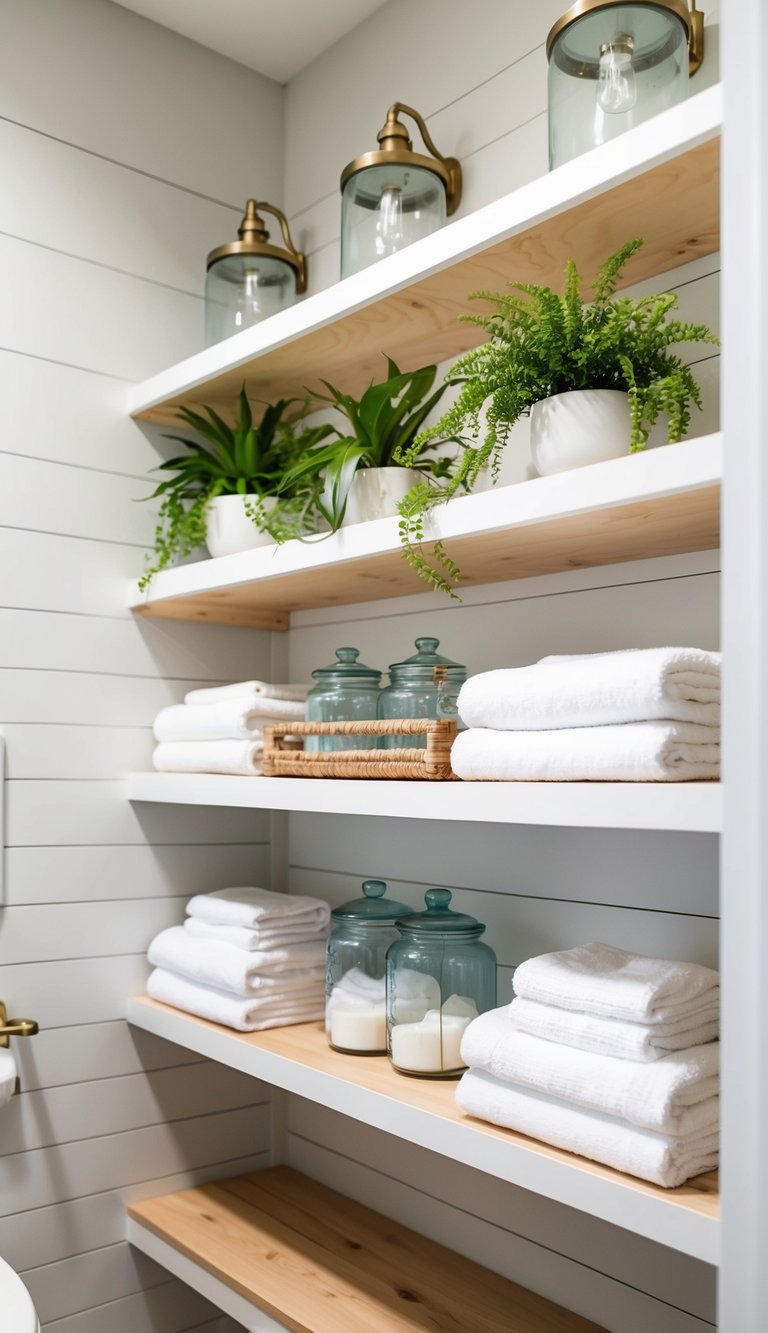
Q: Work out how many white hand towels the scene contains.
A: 13